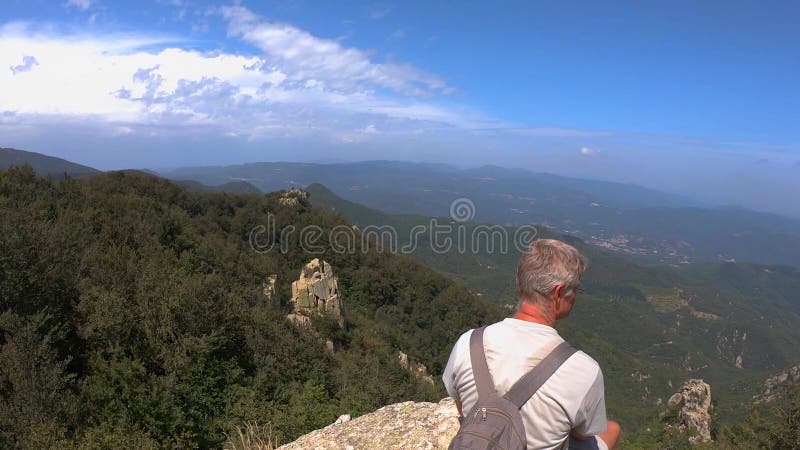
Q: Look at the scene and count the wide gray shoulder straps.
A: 2